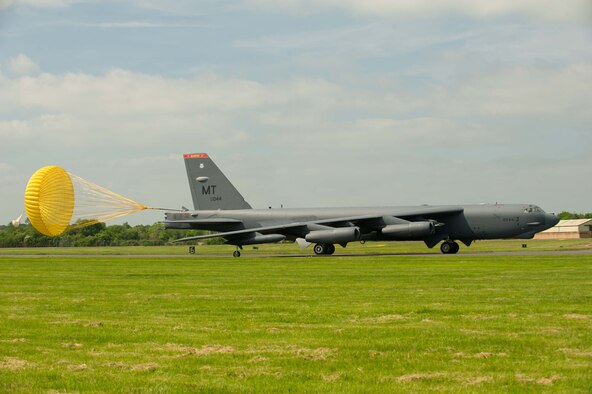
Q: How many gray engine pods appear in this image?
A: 2